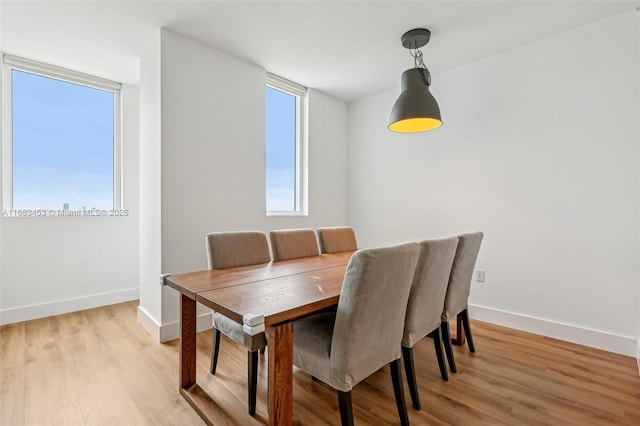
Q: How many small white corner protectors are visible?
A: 2